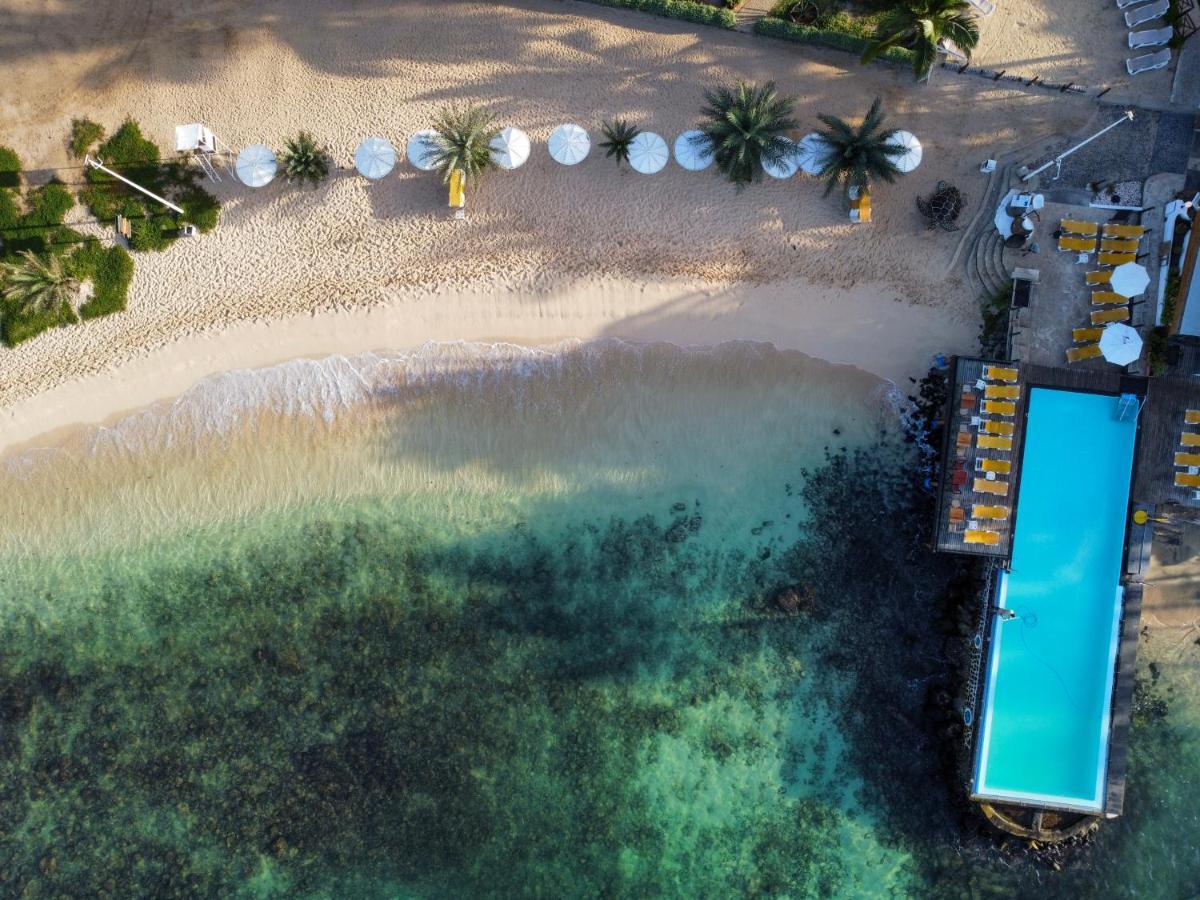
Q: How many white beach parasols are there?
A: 12